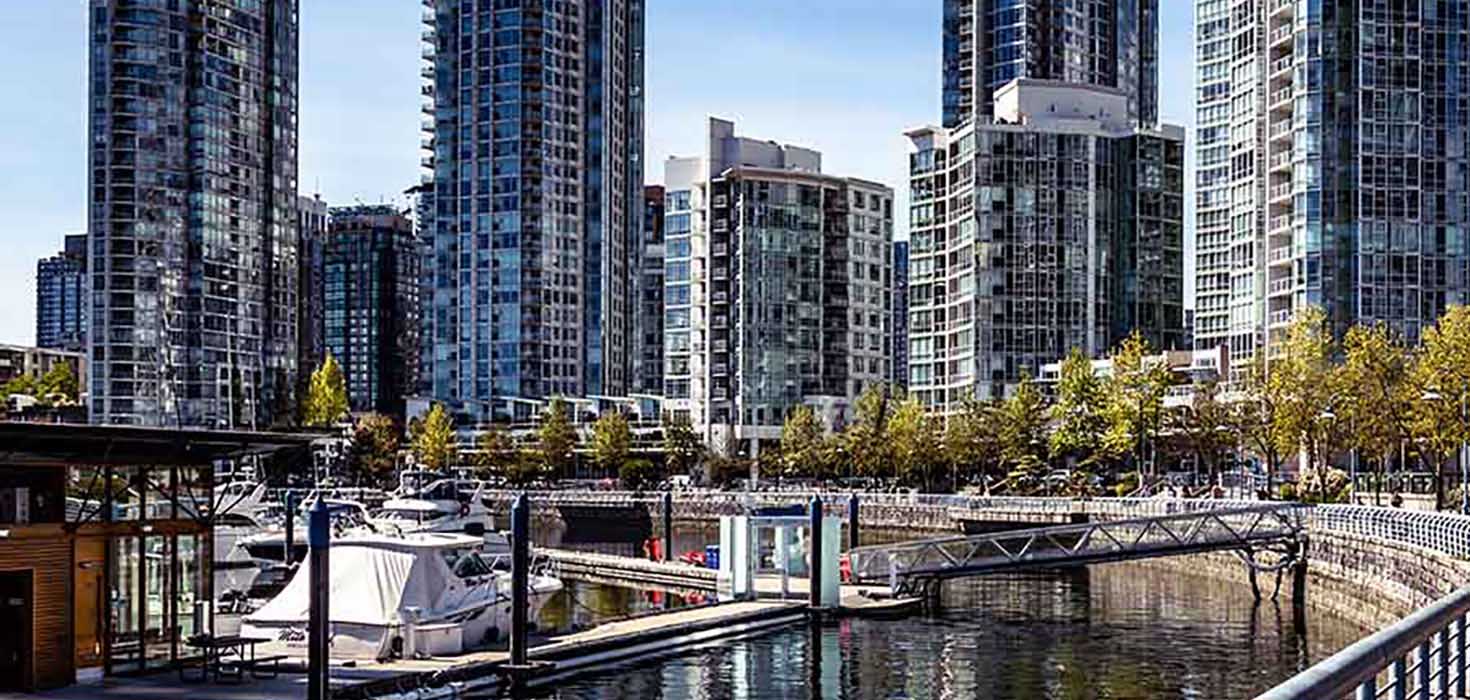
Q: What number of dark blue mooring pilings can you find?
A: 6